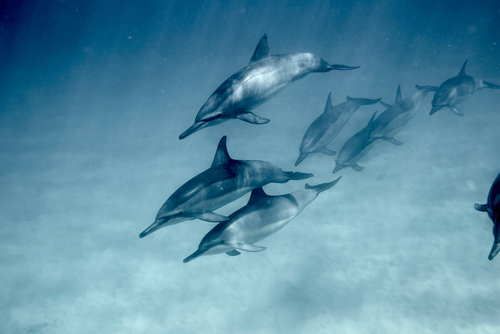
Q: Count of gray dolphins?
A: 8